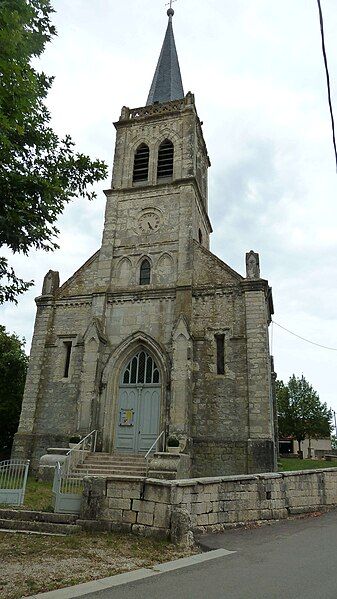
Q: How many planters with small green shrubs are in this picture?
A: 2